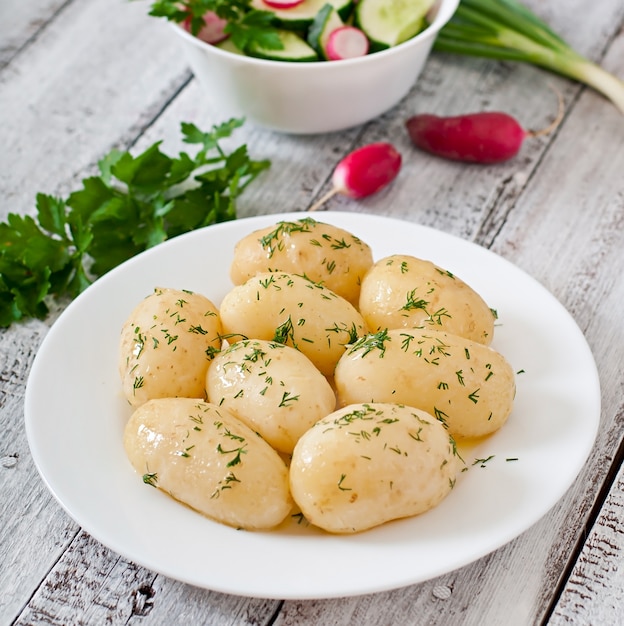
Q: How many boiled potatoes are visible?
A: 8